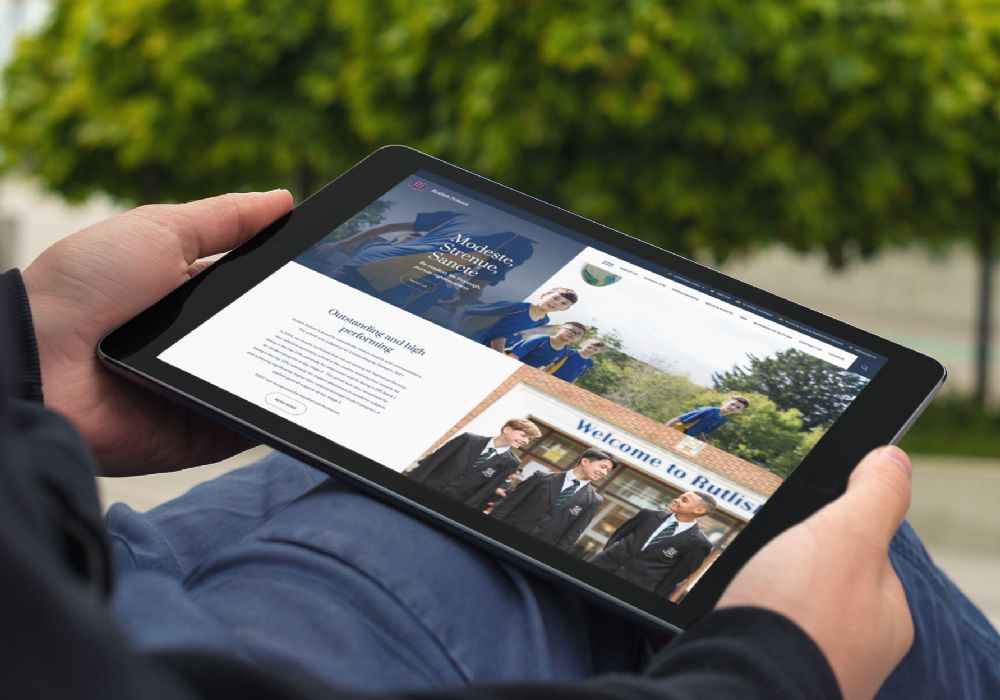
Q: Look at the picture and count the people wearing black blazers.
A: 3